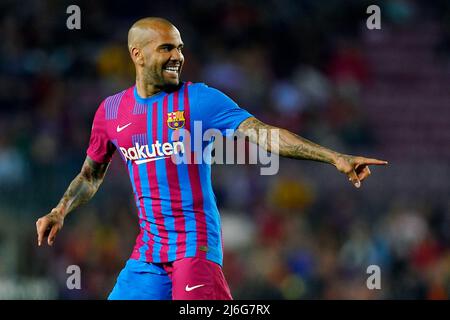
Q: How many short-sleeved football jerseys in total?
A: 1